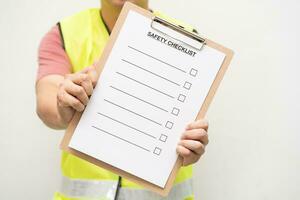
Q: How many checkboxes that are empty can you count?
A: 7